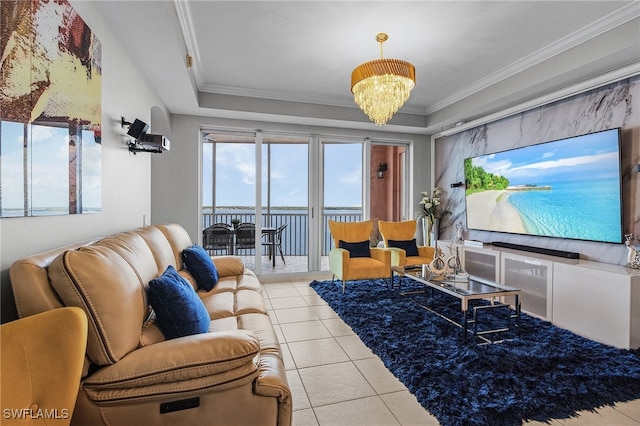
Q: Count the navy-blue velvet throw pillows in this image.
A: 2